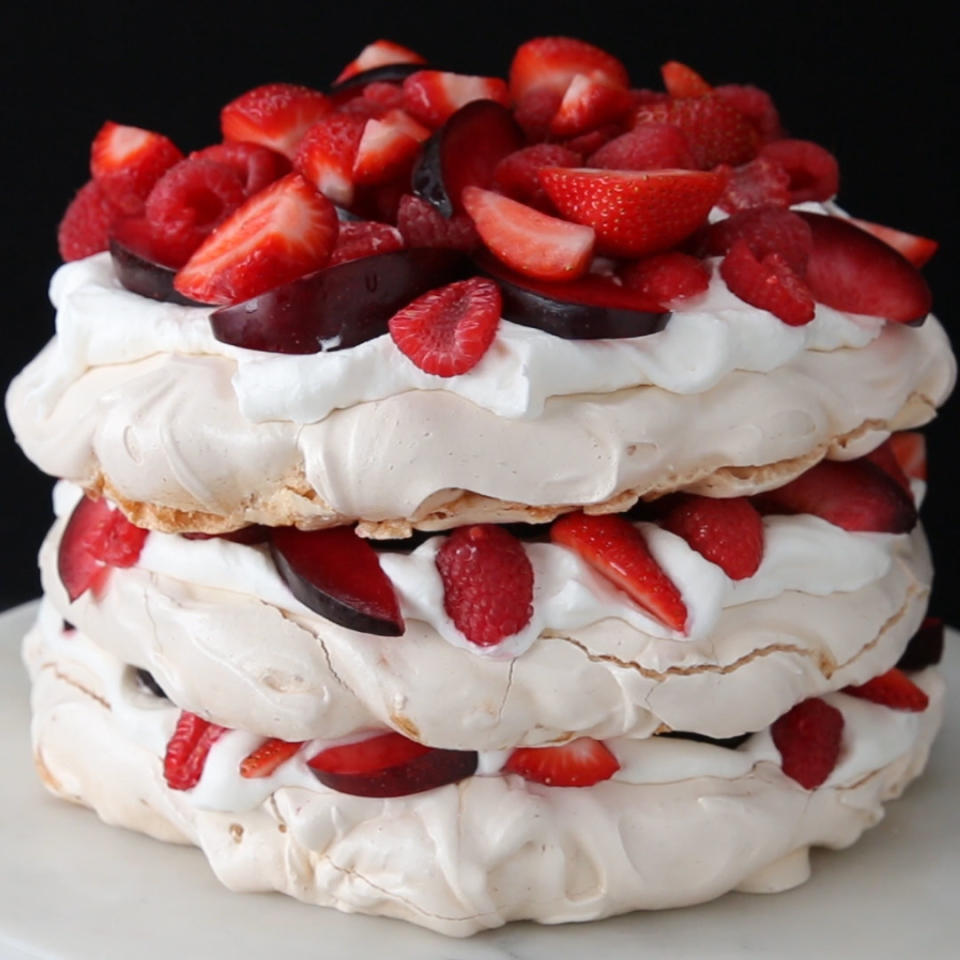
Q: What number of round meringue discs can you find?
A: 3